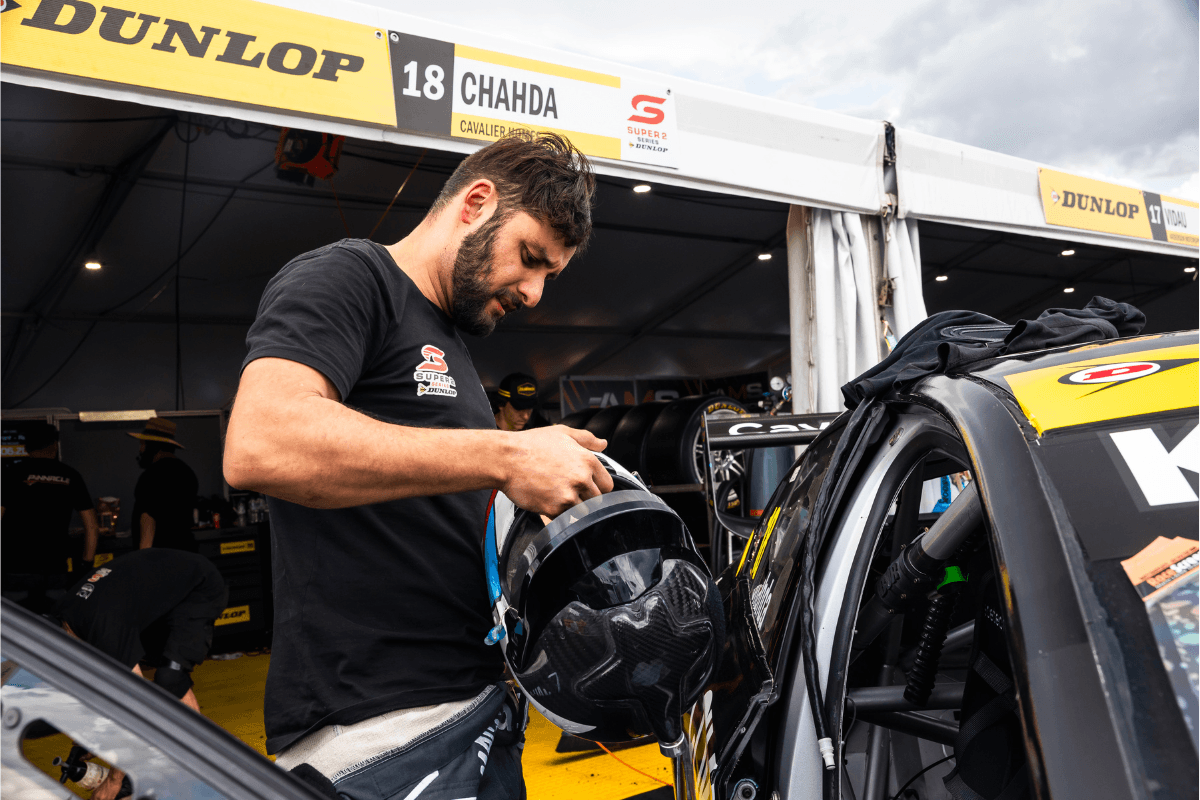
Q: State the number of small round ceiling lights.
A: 7